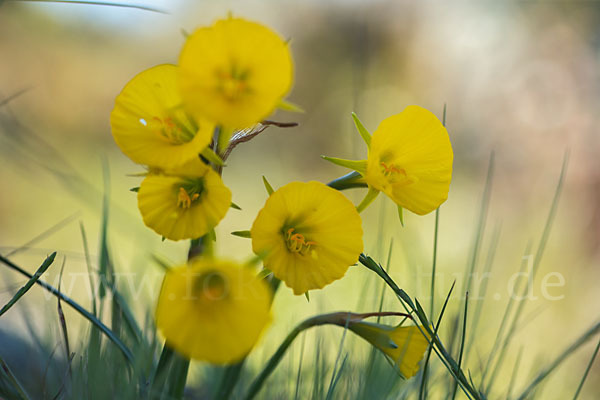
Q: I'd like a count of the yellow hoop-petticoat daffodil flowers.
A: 7